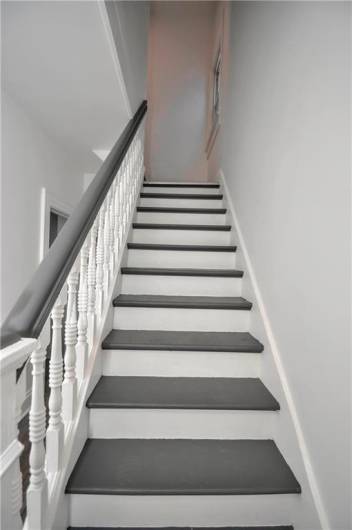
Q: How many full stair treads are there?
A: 10